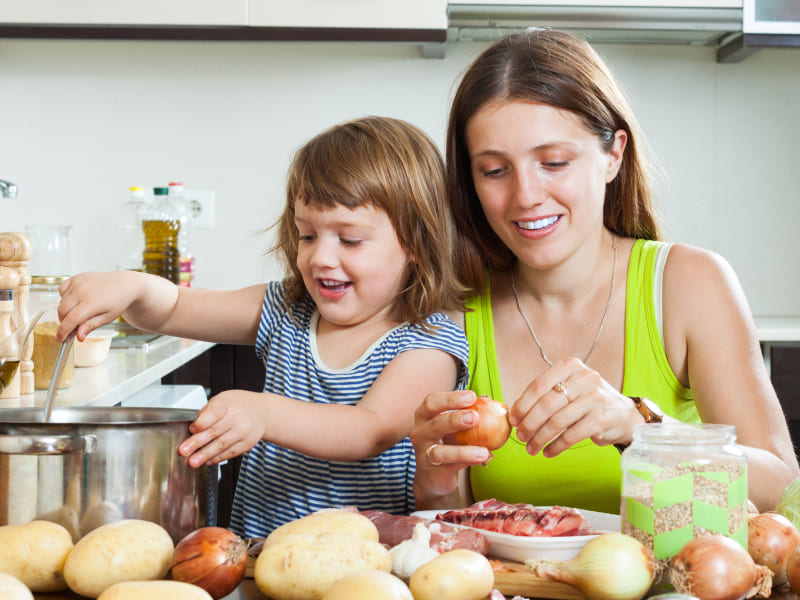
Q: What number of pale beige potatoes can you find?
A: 8